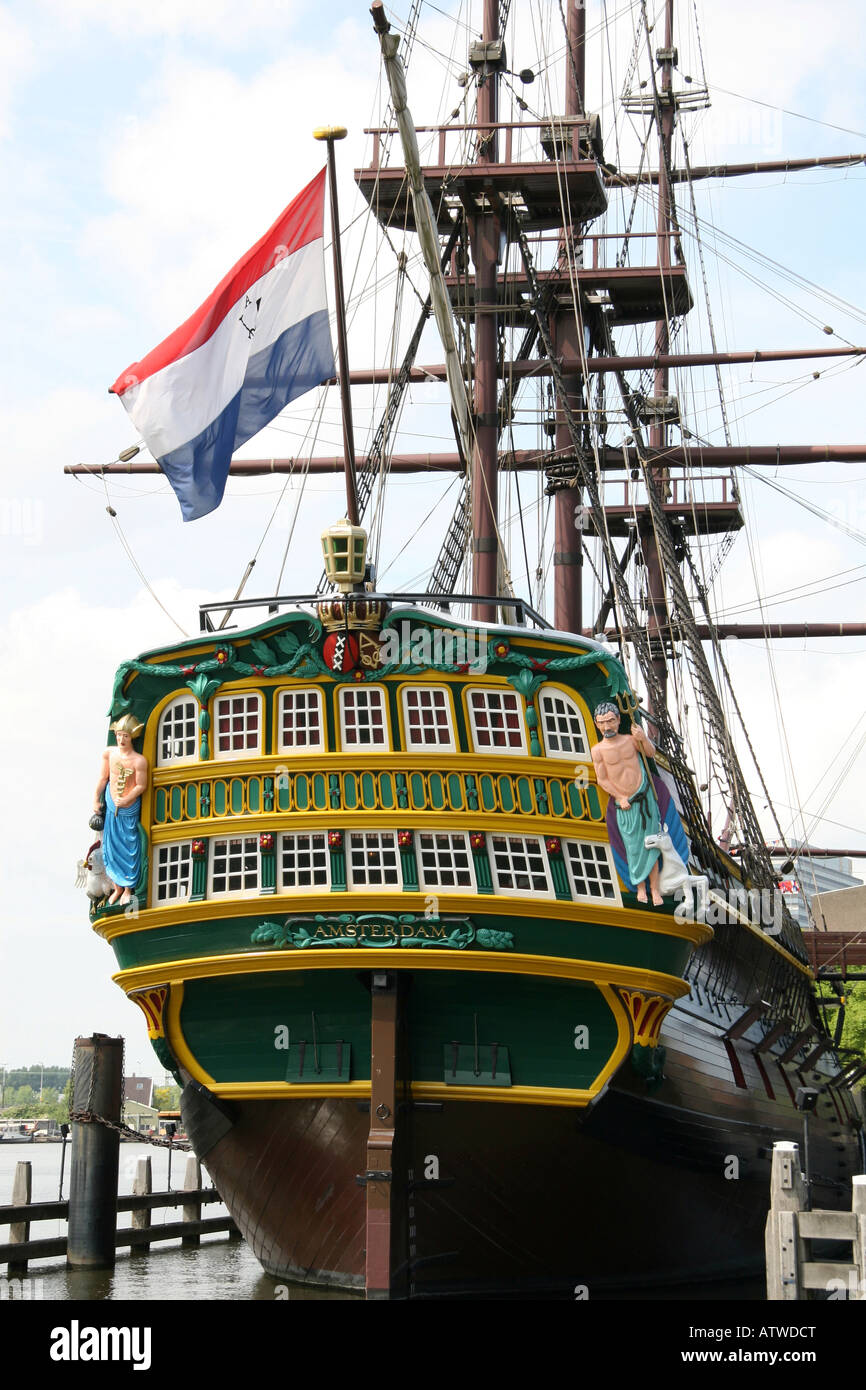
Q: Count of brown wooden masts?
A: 3